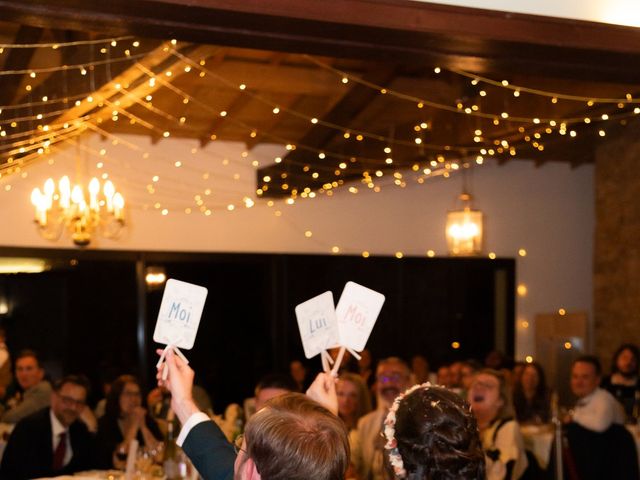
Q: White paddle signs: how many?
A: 3